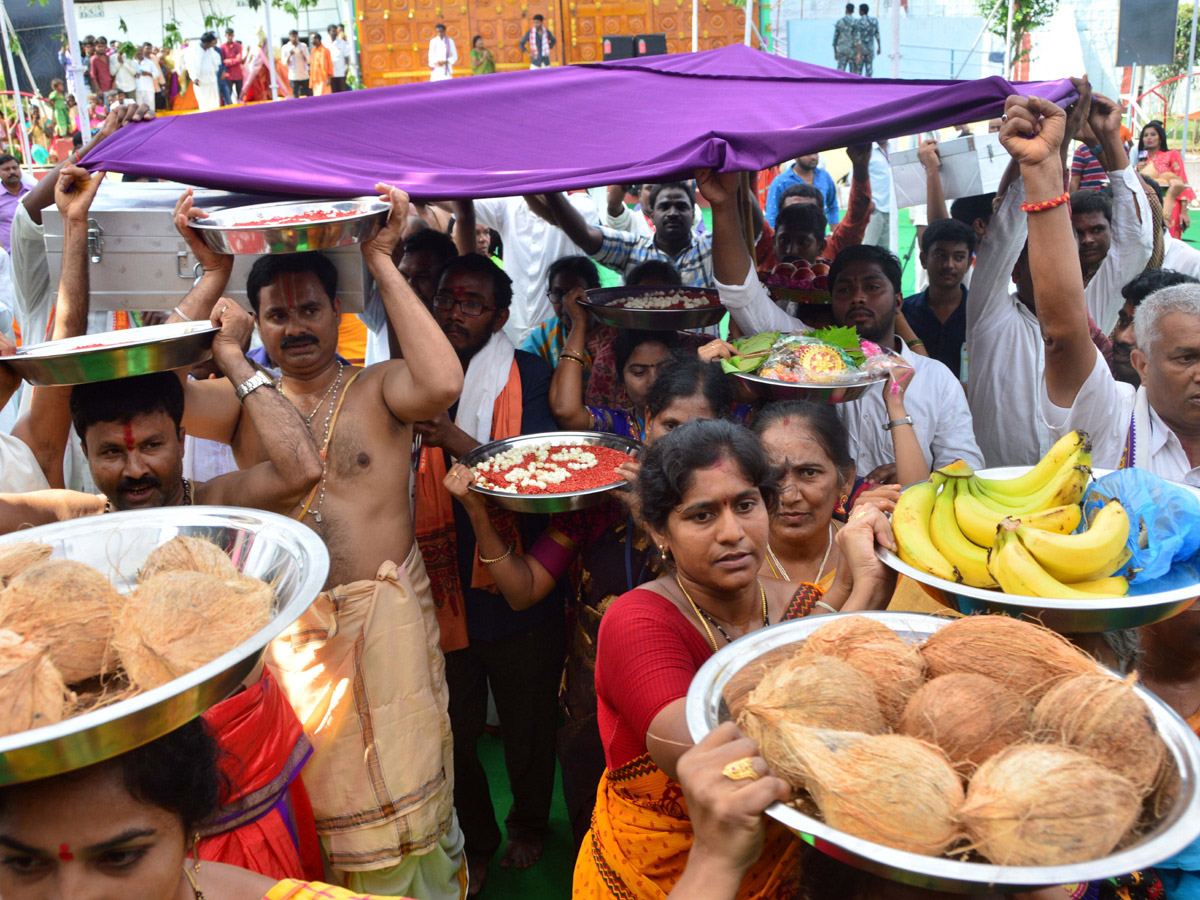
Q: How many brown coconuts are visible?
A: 12